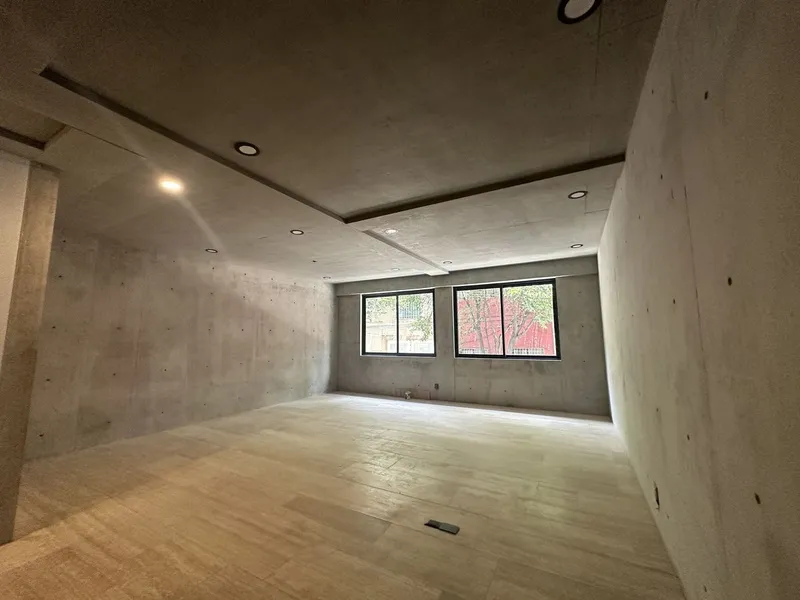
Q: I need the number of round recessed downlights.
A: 11